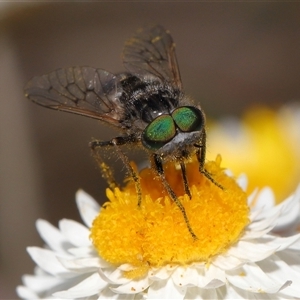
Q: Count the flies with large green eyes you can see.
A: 1